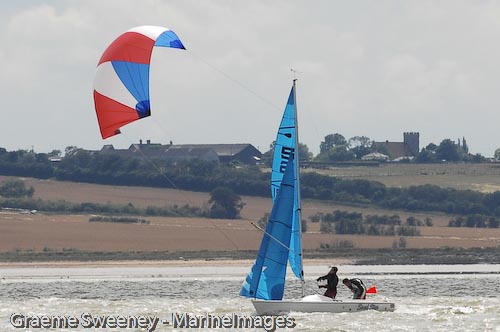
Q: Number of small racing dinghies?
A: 1